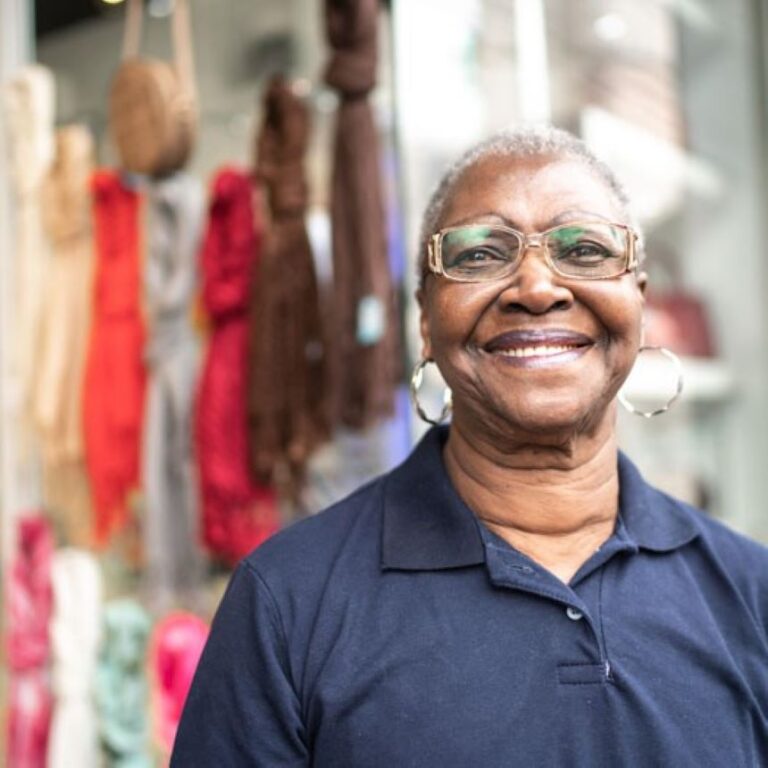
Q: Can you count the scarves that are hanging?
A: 11